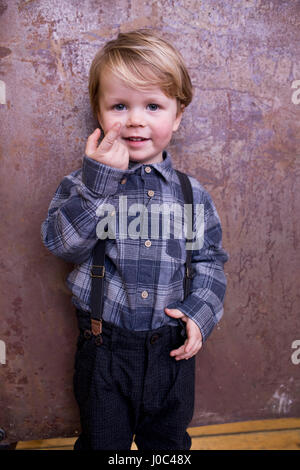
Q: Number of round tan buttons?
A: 4